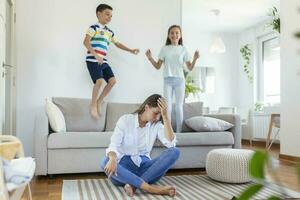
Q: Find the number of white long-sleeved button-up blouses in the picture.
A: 1